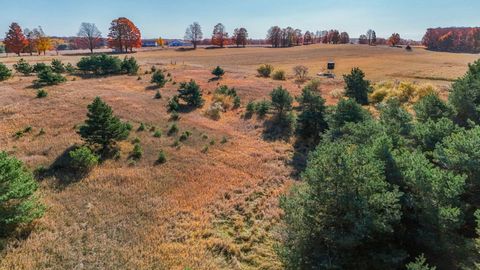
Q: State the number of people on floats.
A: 0